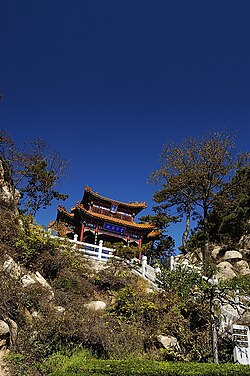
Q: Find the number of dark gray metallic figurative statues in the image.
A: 0